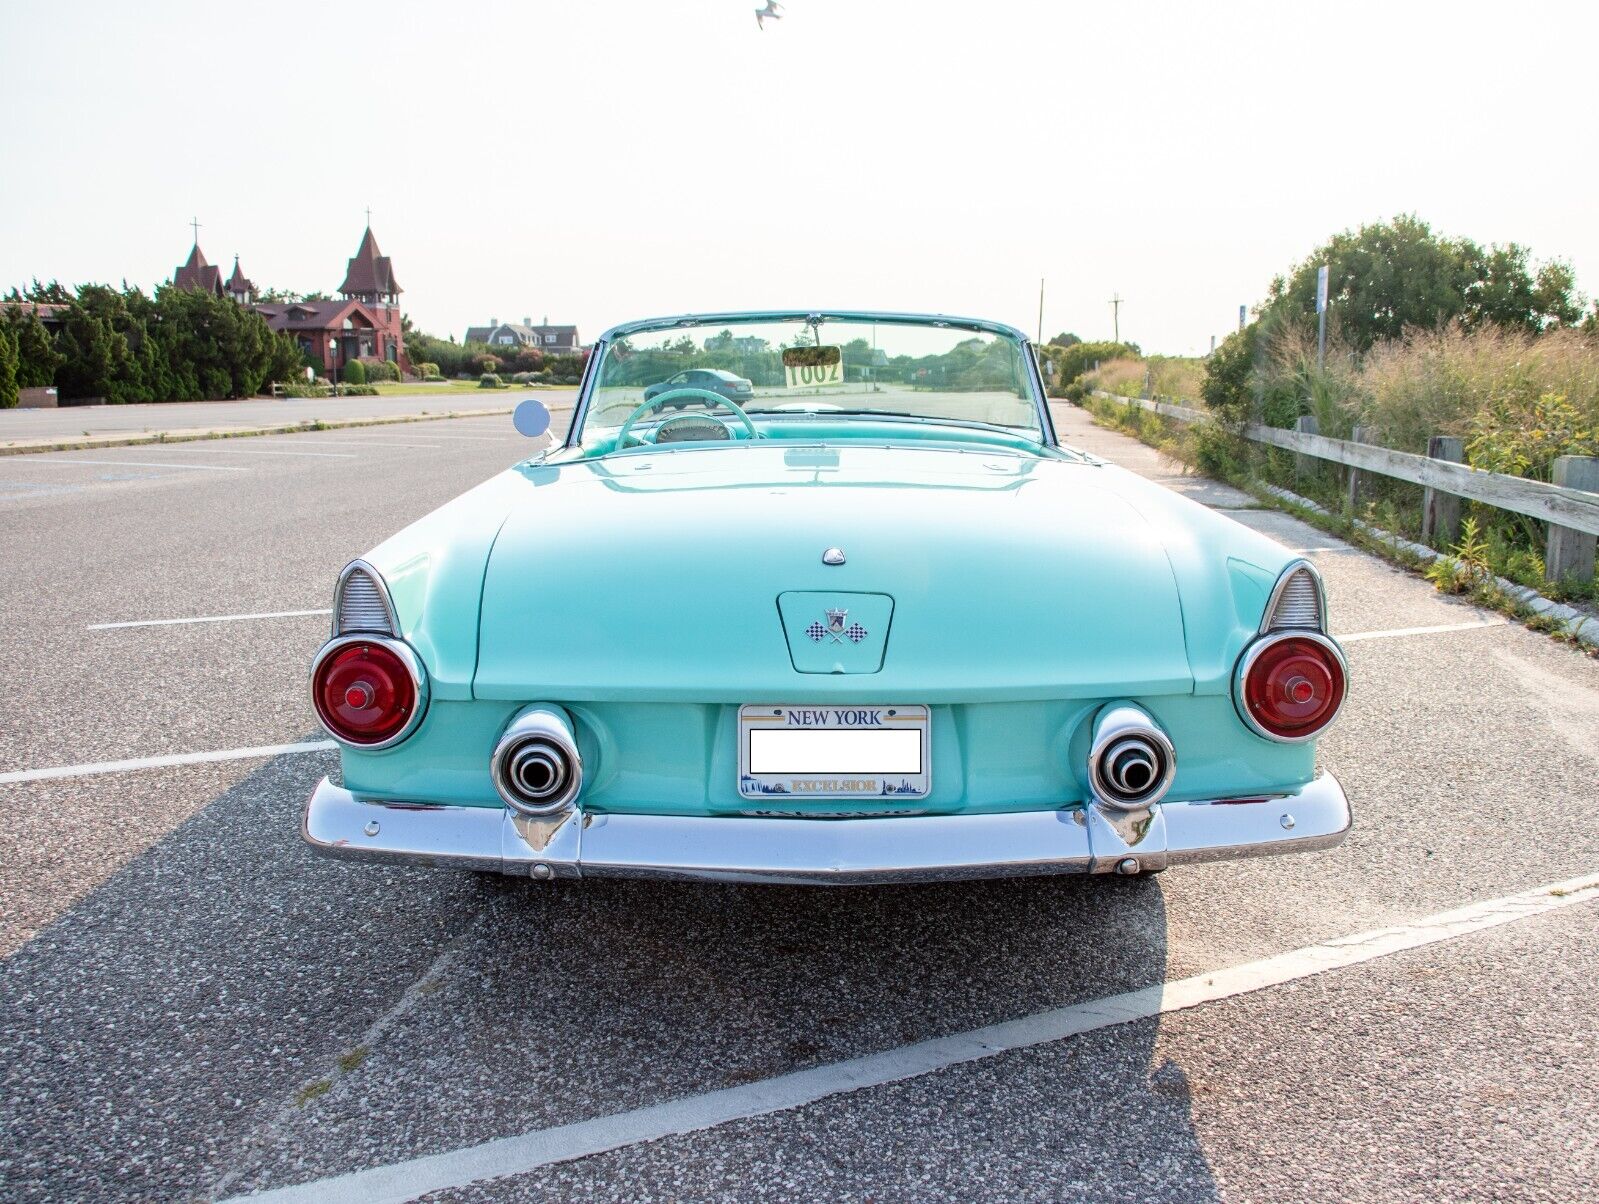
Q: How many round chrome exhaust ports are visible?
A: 2